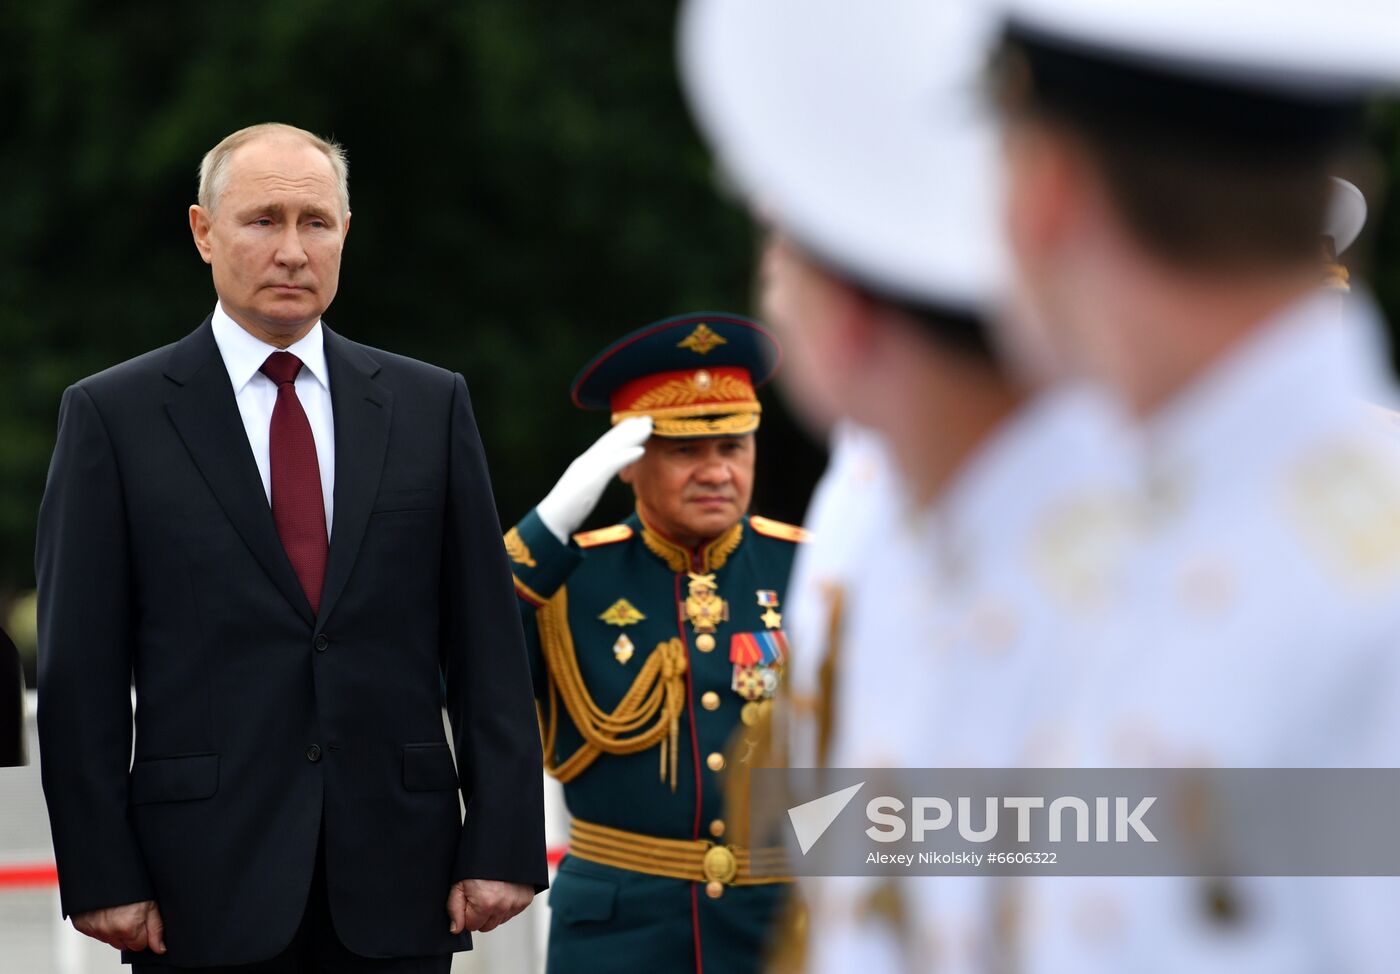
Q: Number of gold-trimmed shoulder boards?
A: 2